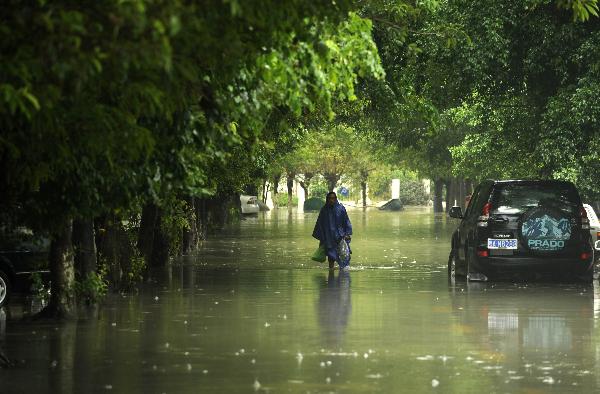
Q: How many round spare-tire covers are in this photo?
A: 1